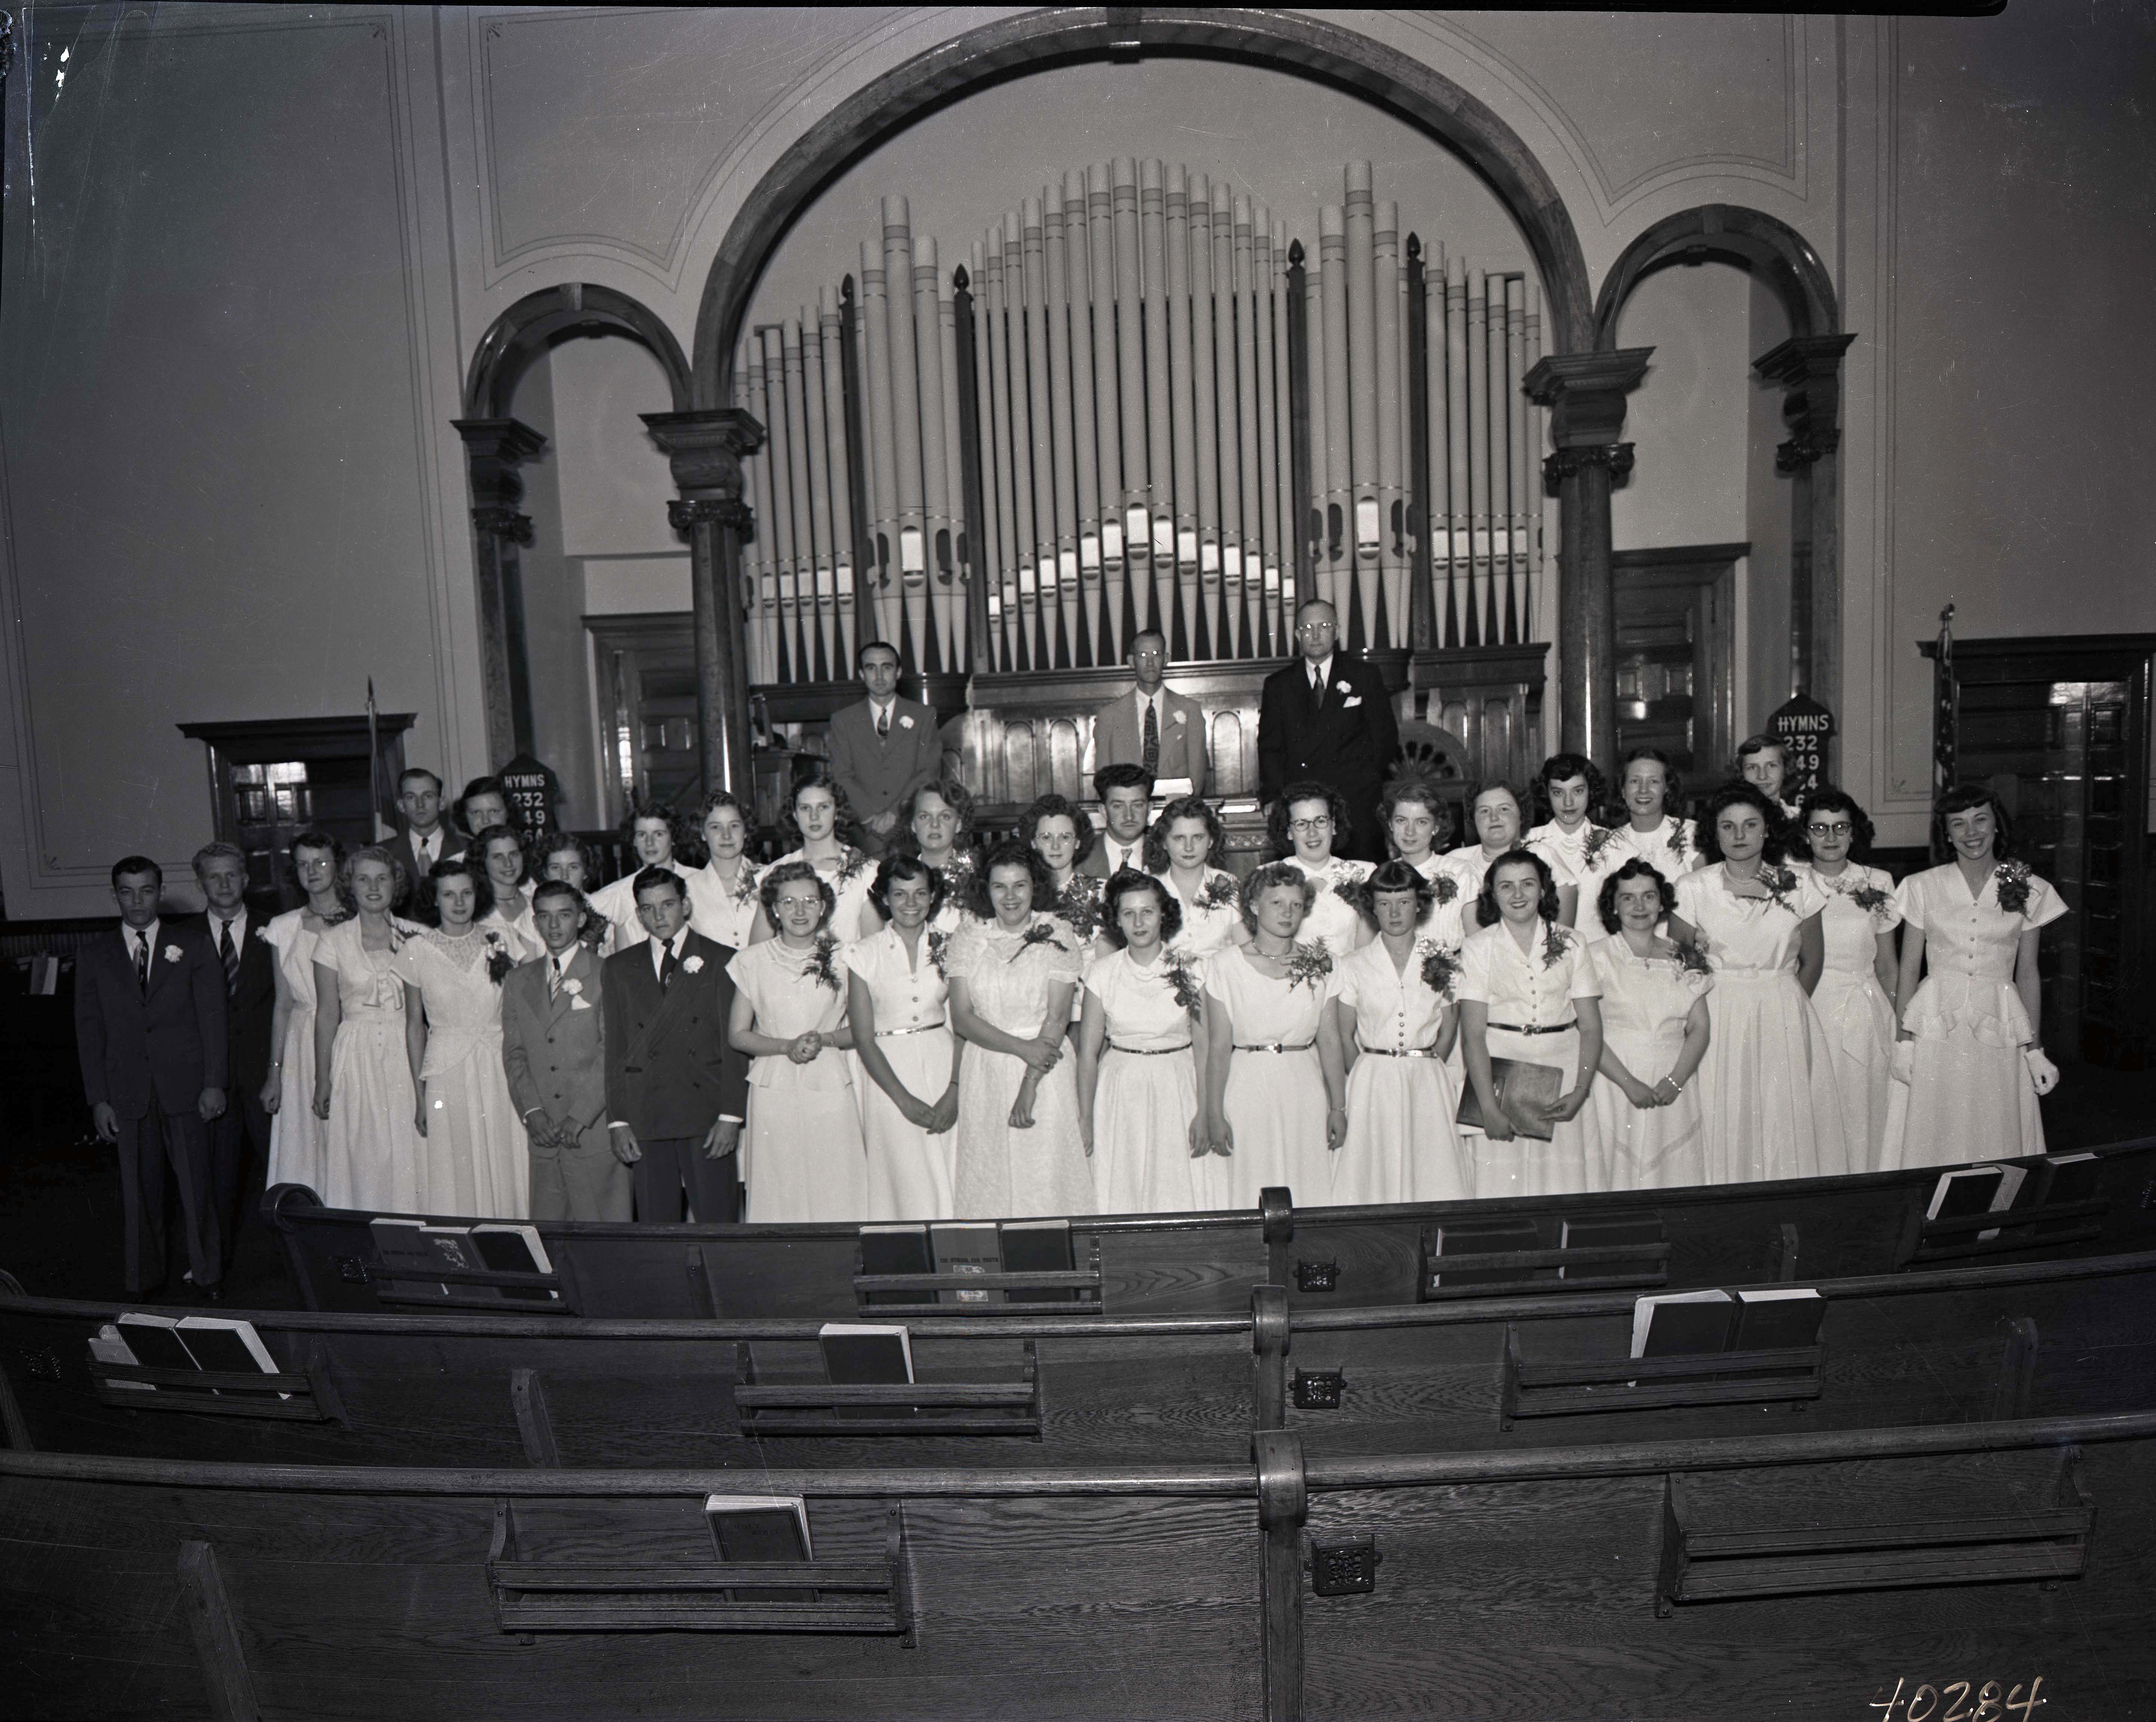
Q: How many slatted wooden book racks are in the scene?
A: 9